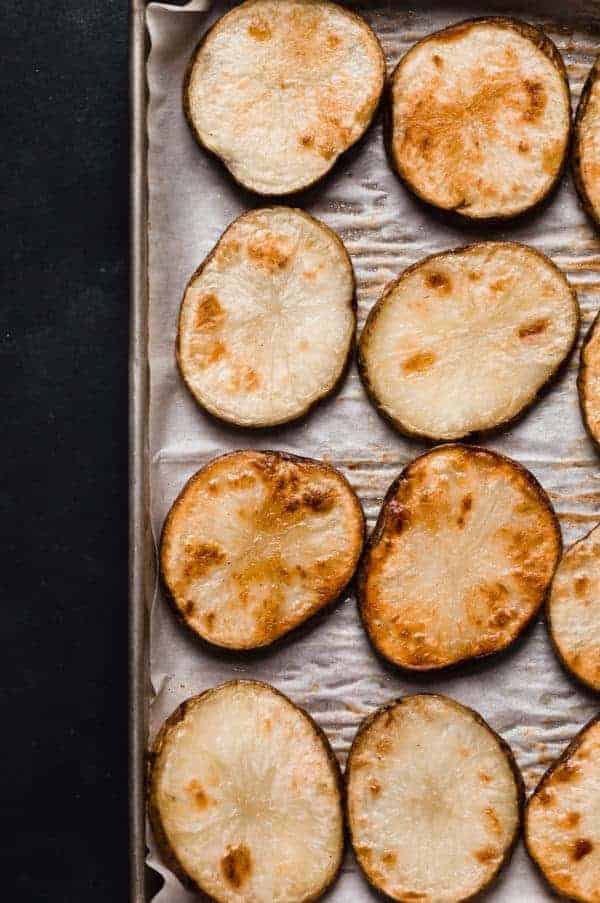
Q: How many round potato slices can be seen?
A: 12